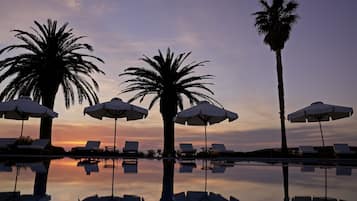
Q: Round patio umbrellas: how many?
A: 4